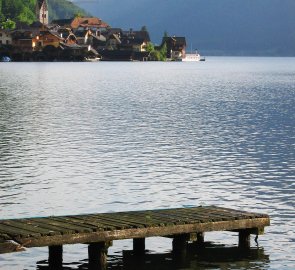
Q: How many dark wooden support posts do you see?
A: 6